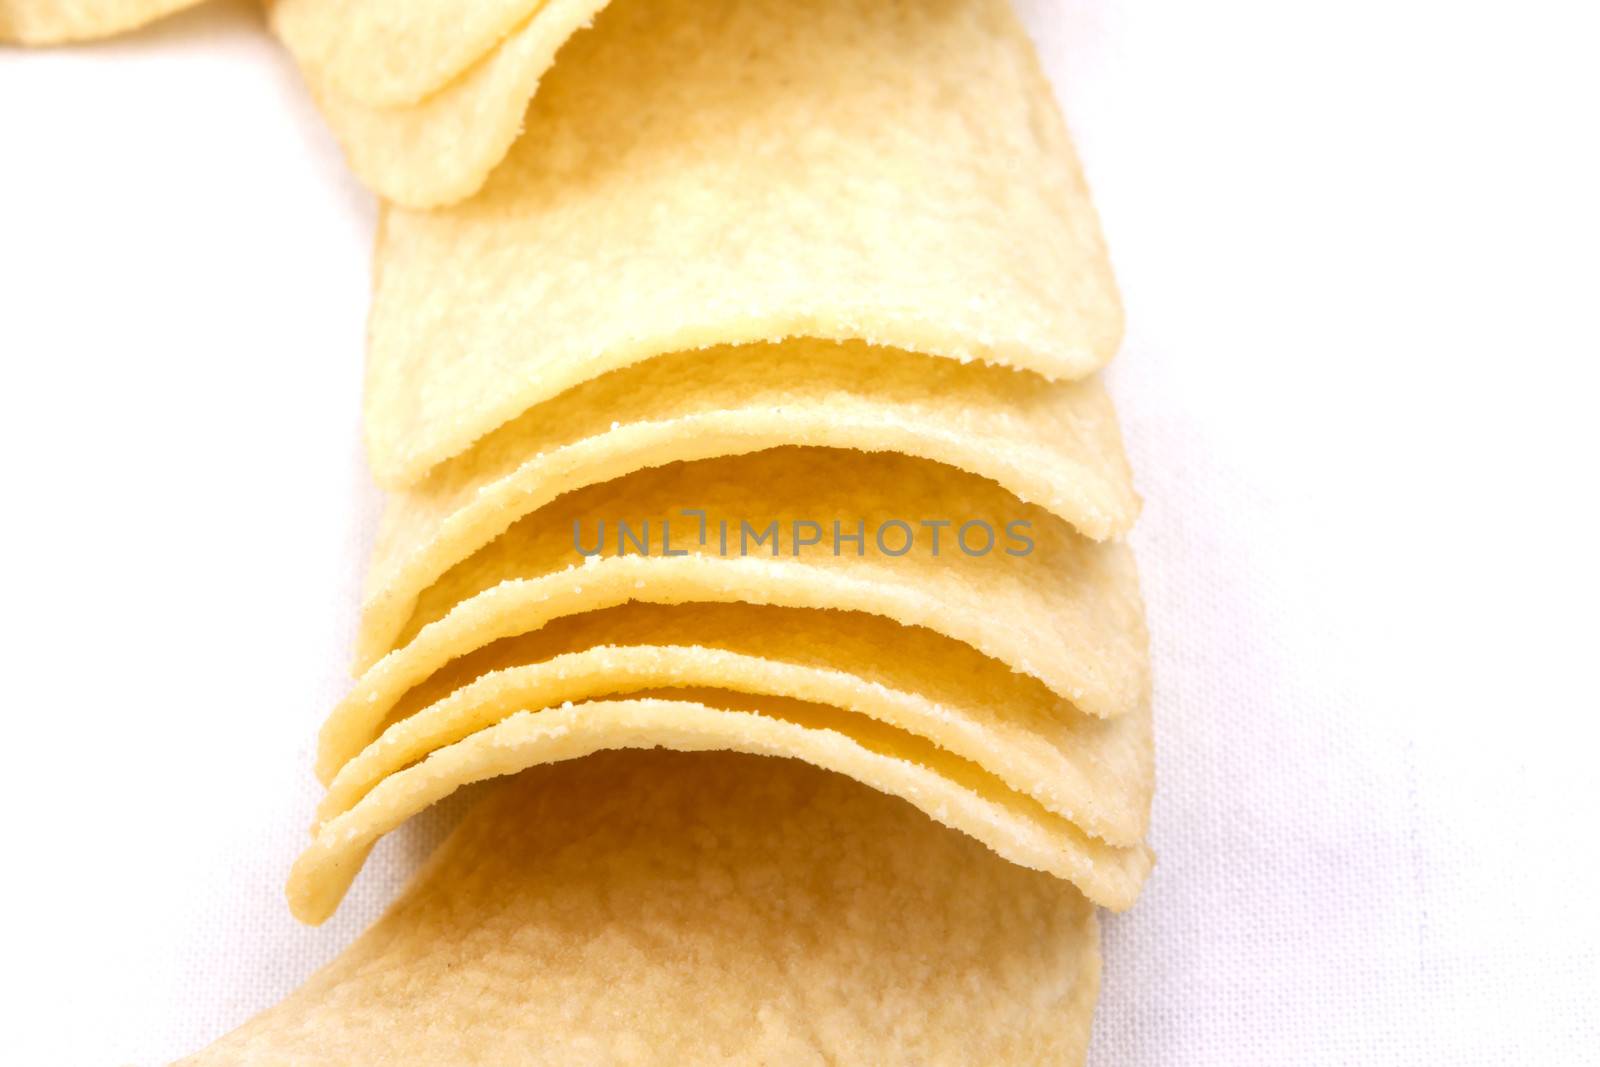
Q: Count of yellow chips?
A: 9